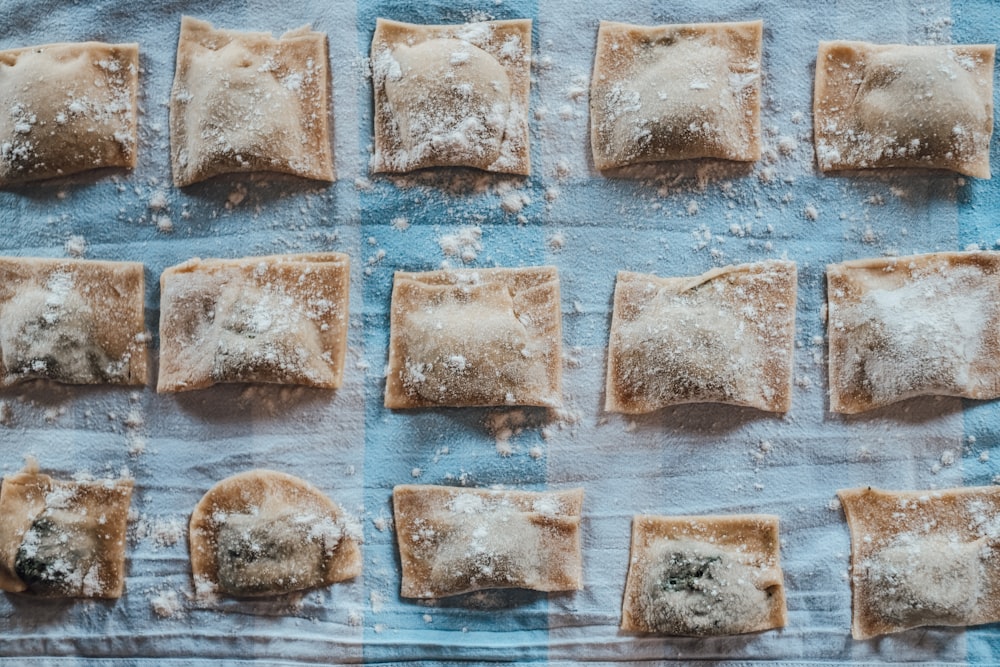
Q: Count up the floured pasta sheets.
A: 15